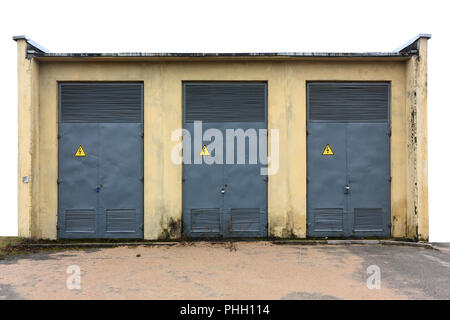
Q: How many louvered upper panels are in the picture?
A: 3